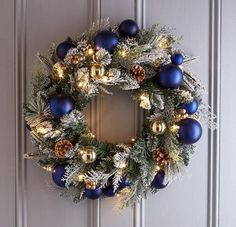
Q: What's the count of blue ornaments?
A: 13